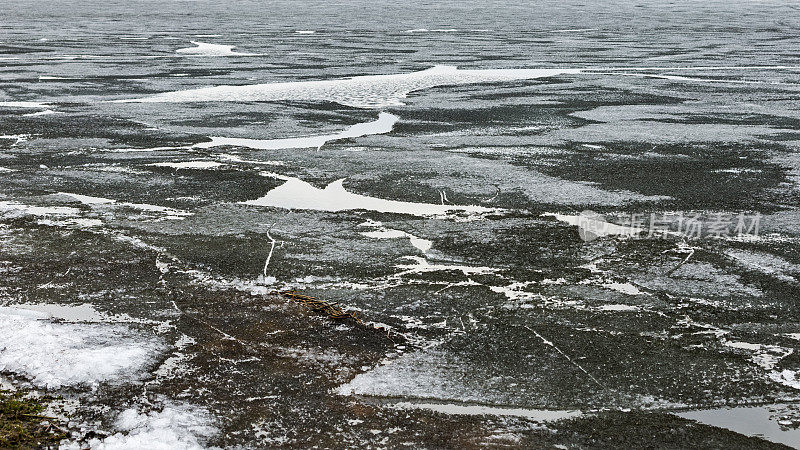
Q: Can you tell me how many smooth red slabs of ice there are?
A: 0